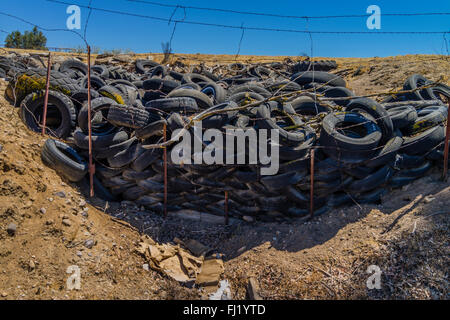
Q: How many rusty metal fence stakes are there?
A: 6